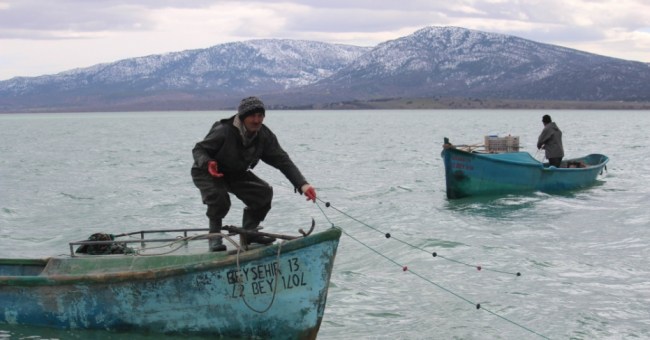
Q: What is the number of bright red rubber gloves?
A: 2